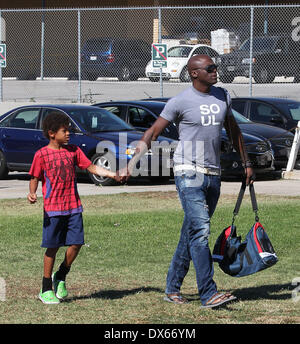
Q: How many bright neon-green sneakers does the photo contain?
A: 2